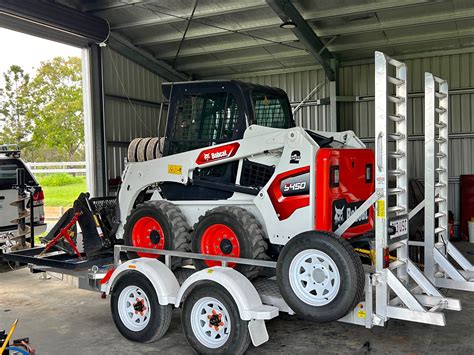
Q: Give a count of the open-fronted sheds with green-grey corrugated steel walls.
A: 1